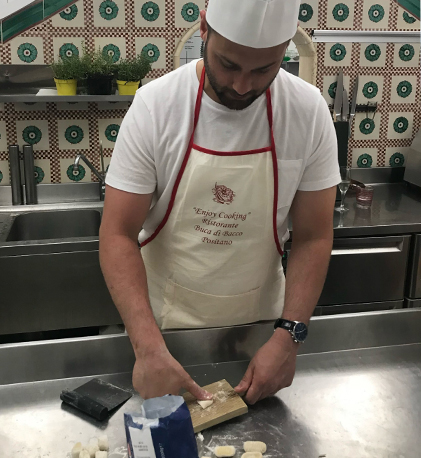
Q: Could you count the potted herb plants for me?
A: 3